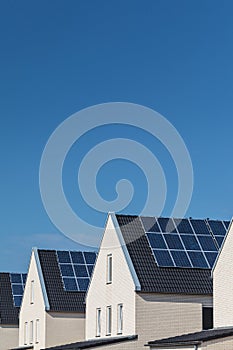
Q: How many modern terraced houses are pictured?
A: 4